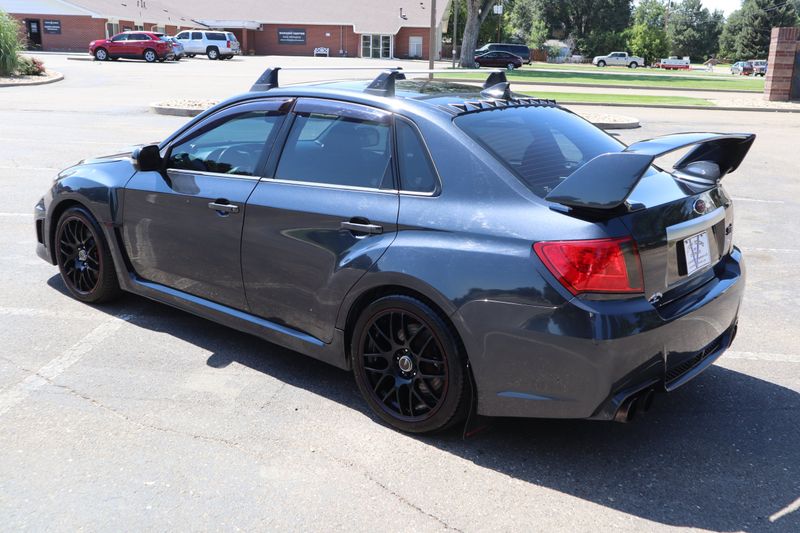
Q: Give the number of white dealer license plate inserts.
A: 1